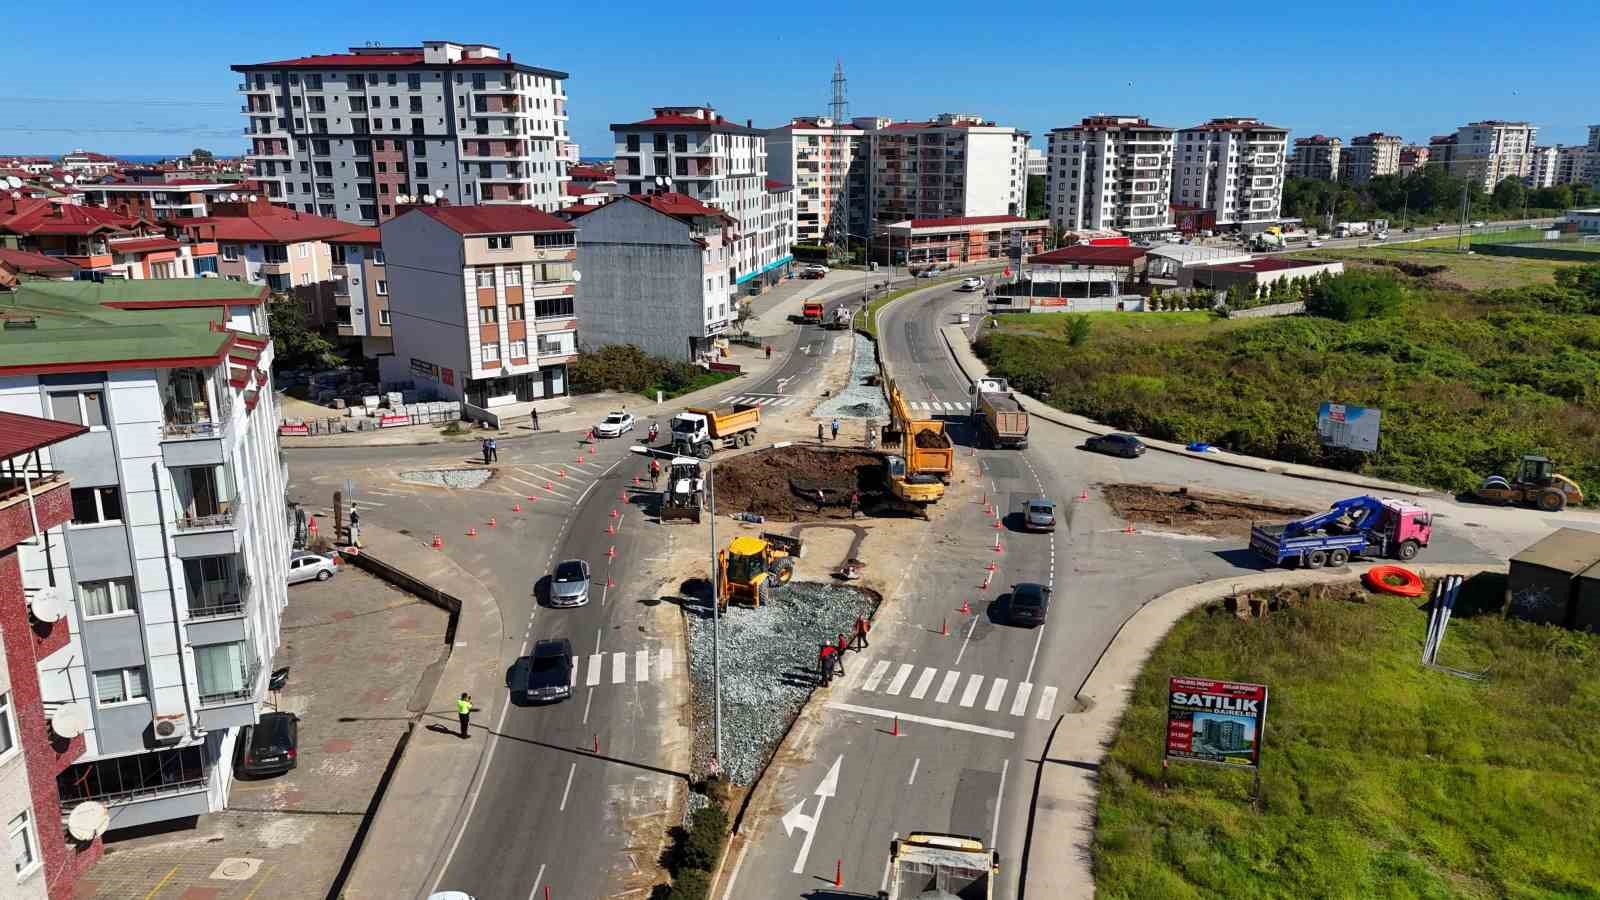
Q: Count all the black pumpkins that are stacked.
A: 0